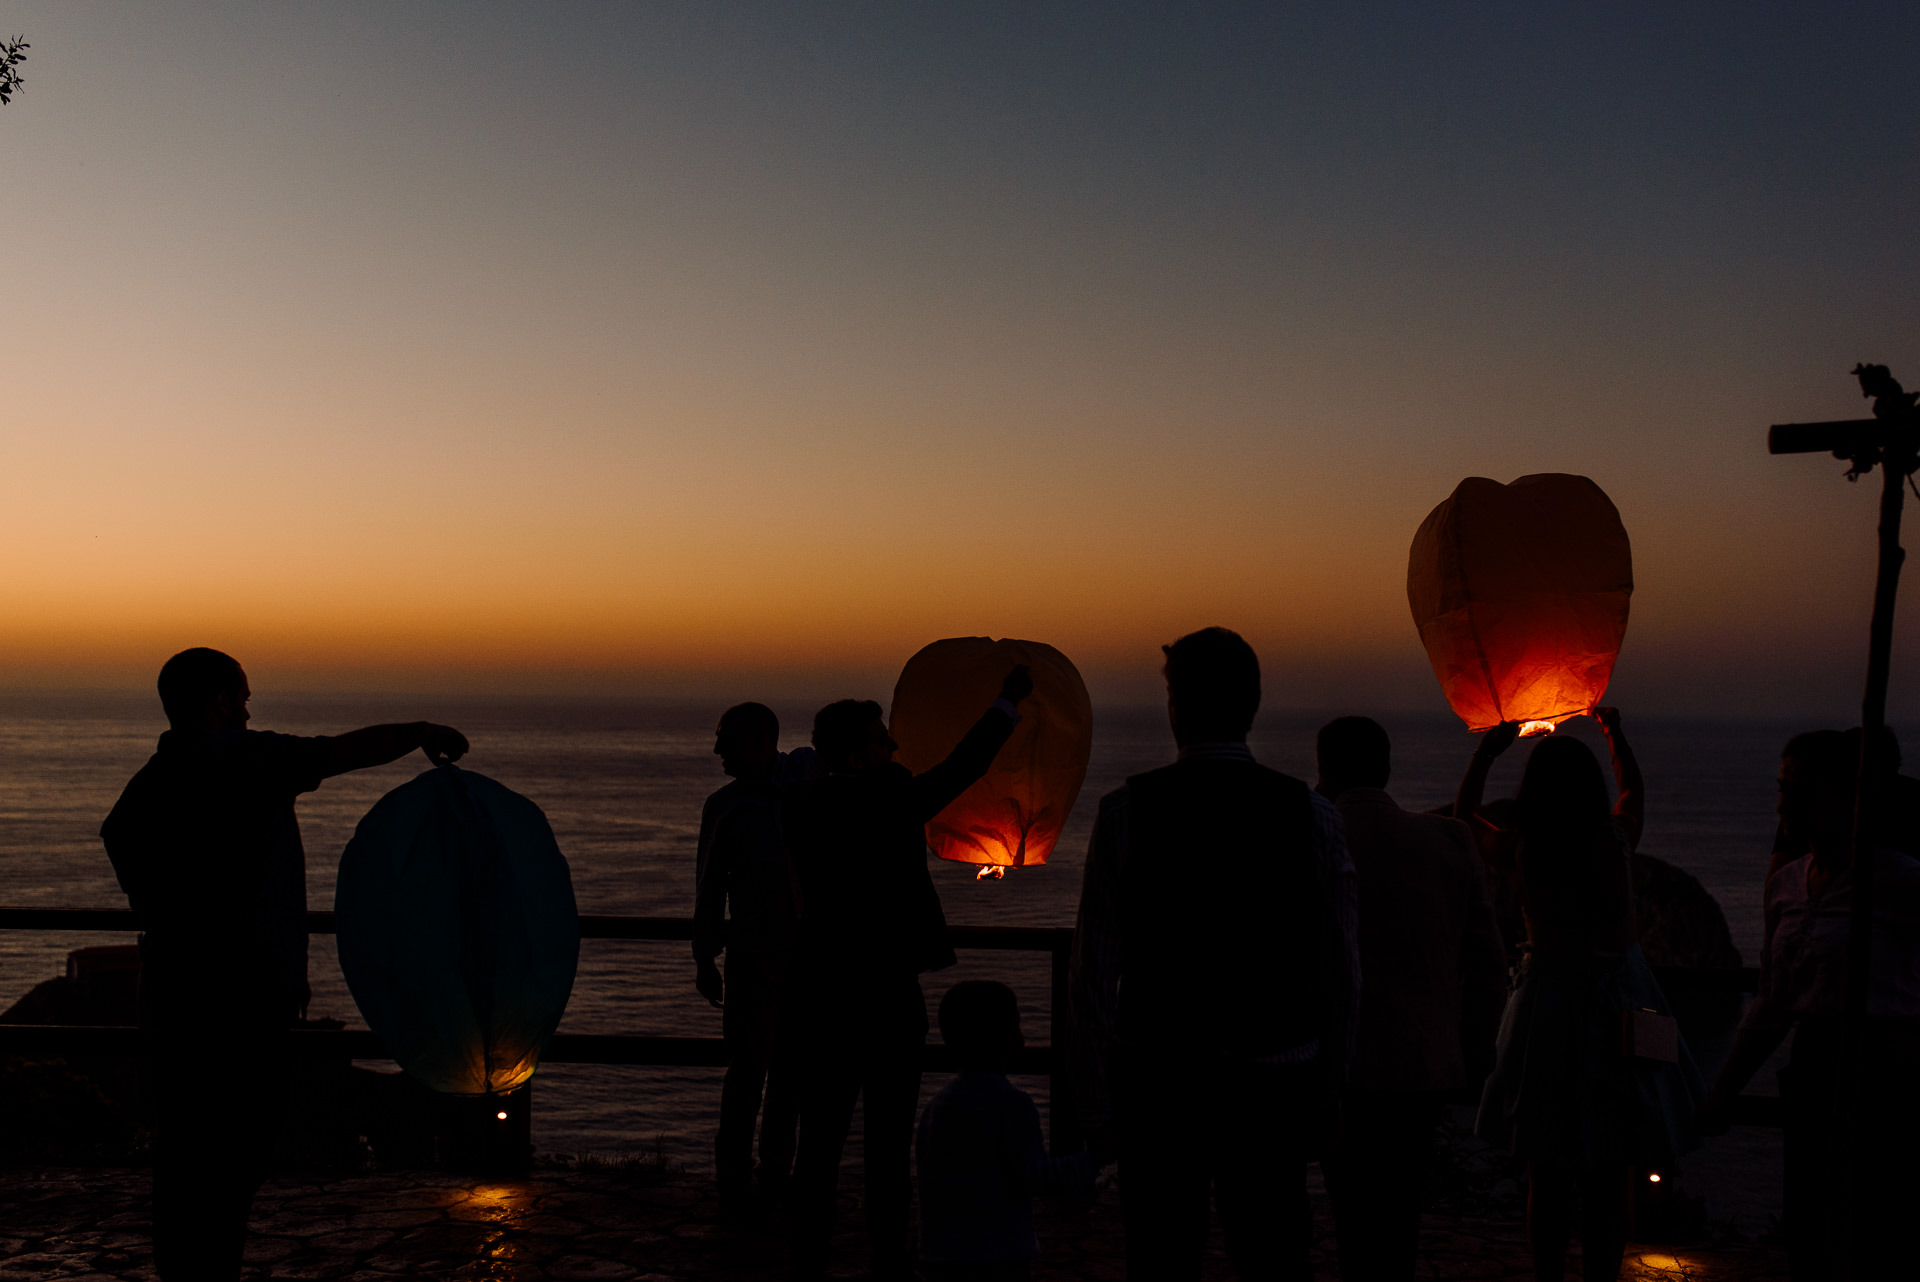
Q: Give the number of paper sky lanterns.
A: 3